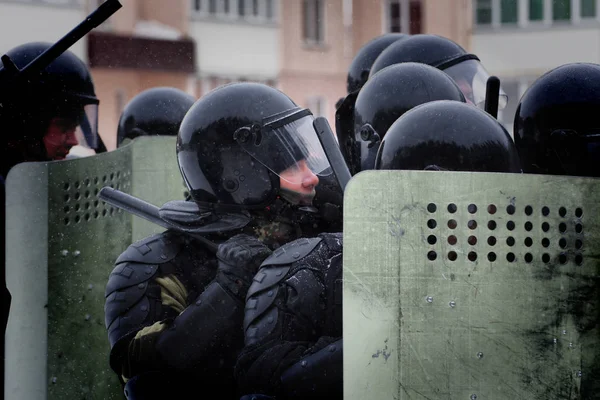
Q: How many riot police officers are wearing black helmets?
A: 8